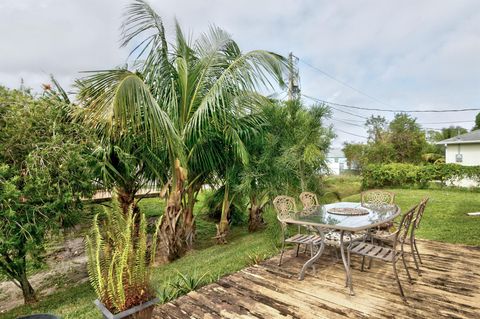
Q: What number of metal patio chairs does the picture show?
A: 5